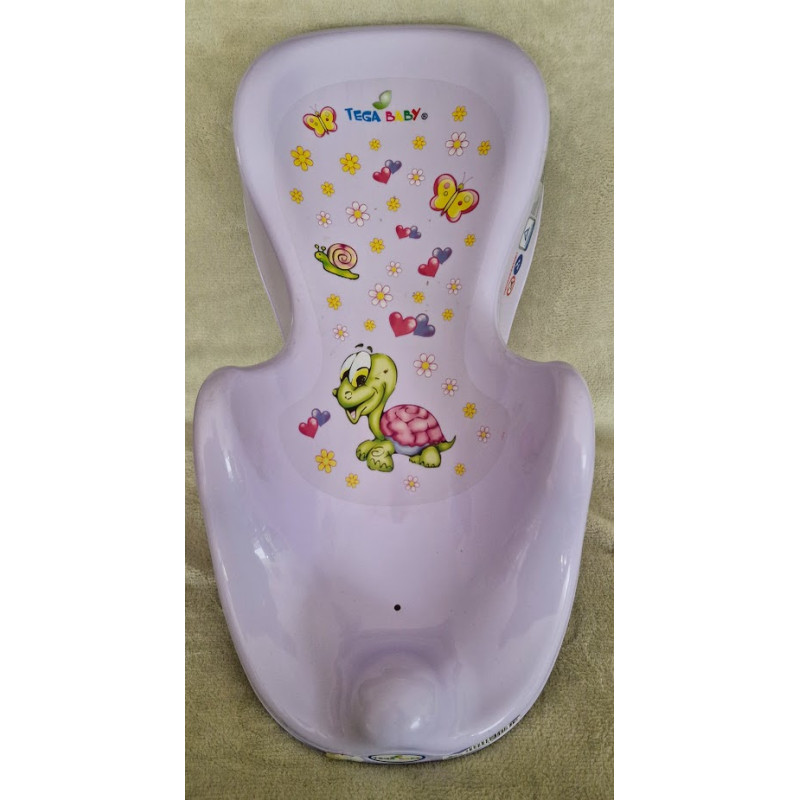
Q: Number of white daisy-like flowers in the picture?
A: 12